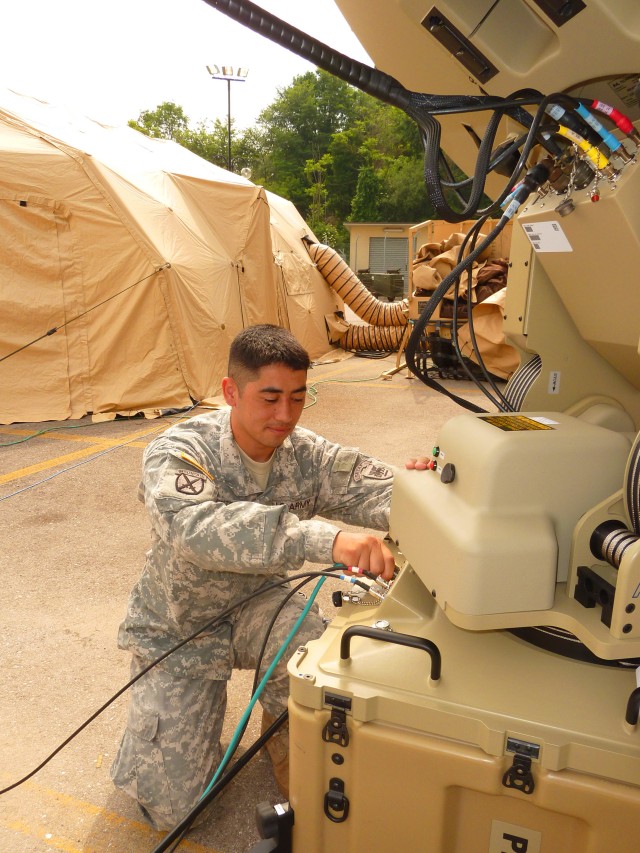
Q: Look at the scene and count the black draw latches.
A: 2